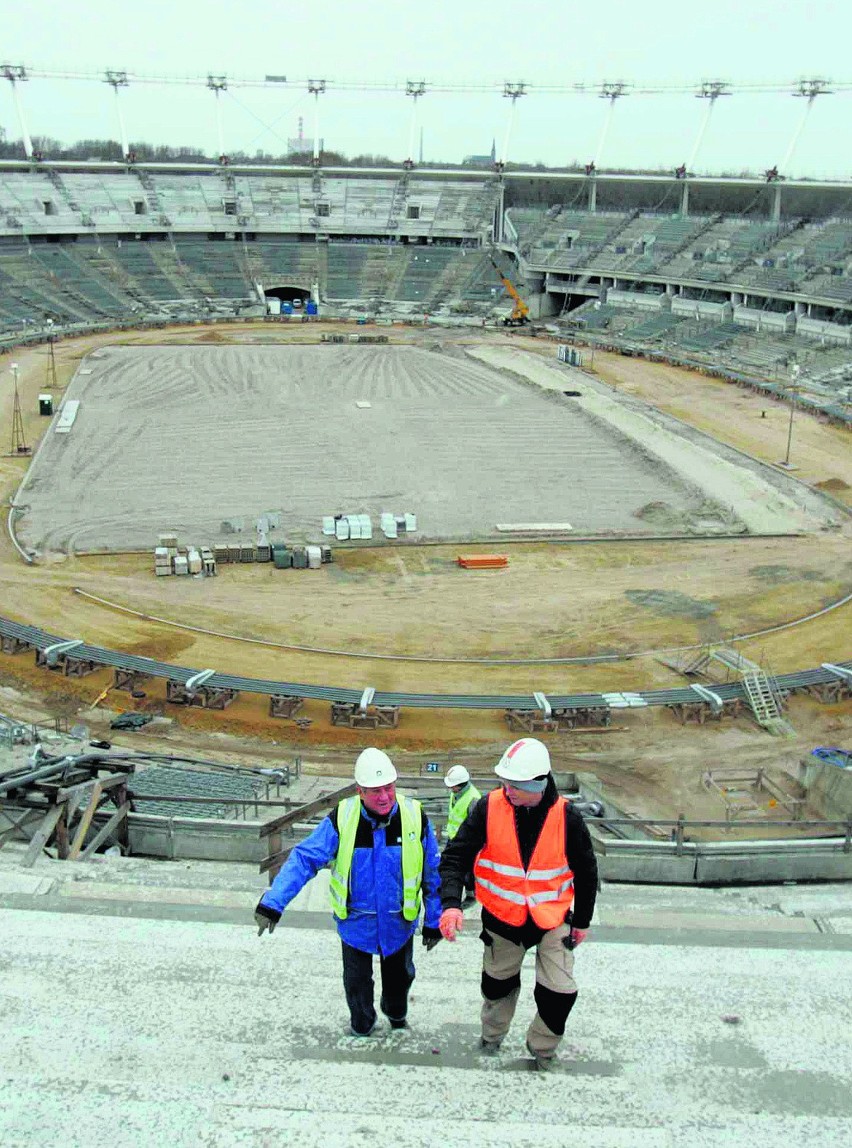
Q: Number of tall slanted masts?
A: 9